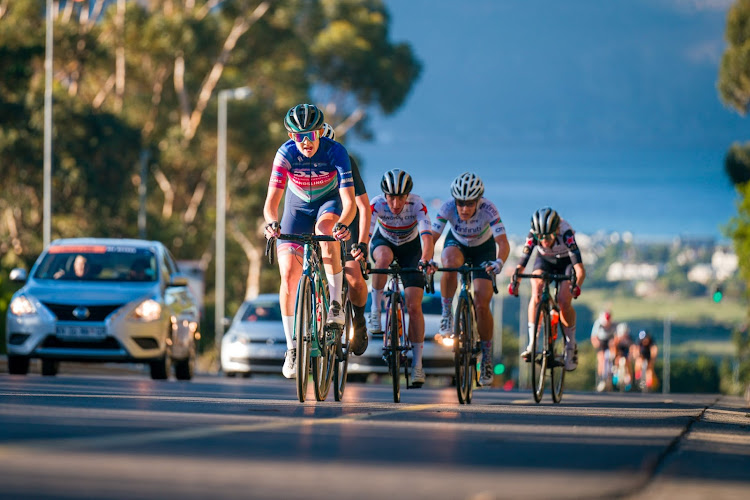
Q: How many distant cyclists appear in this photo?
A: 3